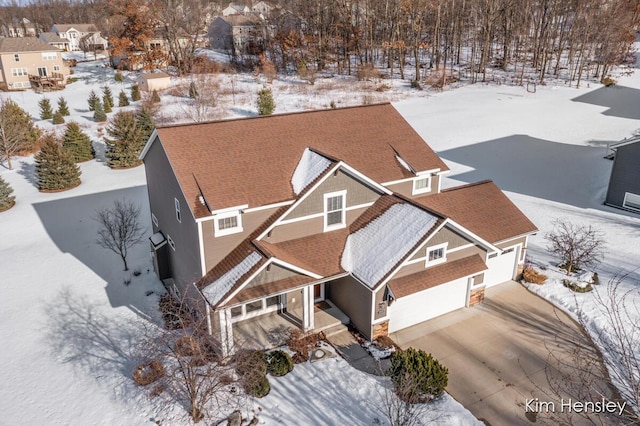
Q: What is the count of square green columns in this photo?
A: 0